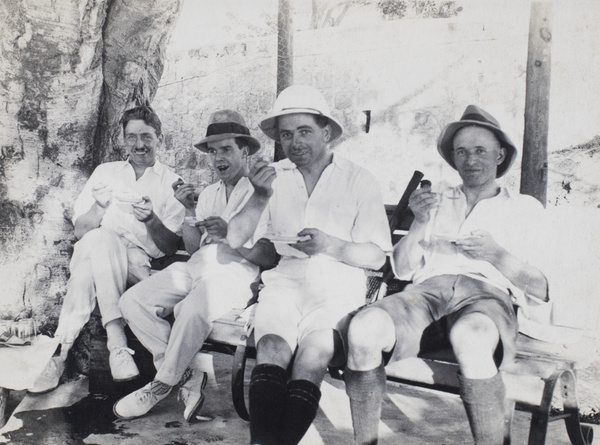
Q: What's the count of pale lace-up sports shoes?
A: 4